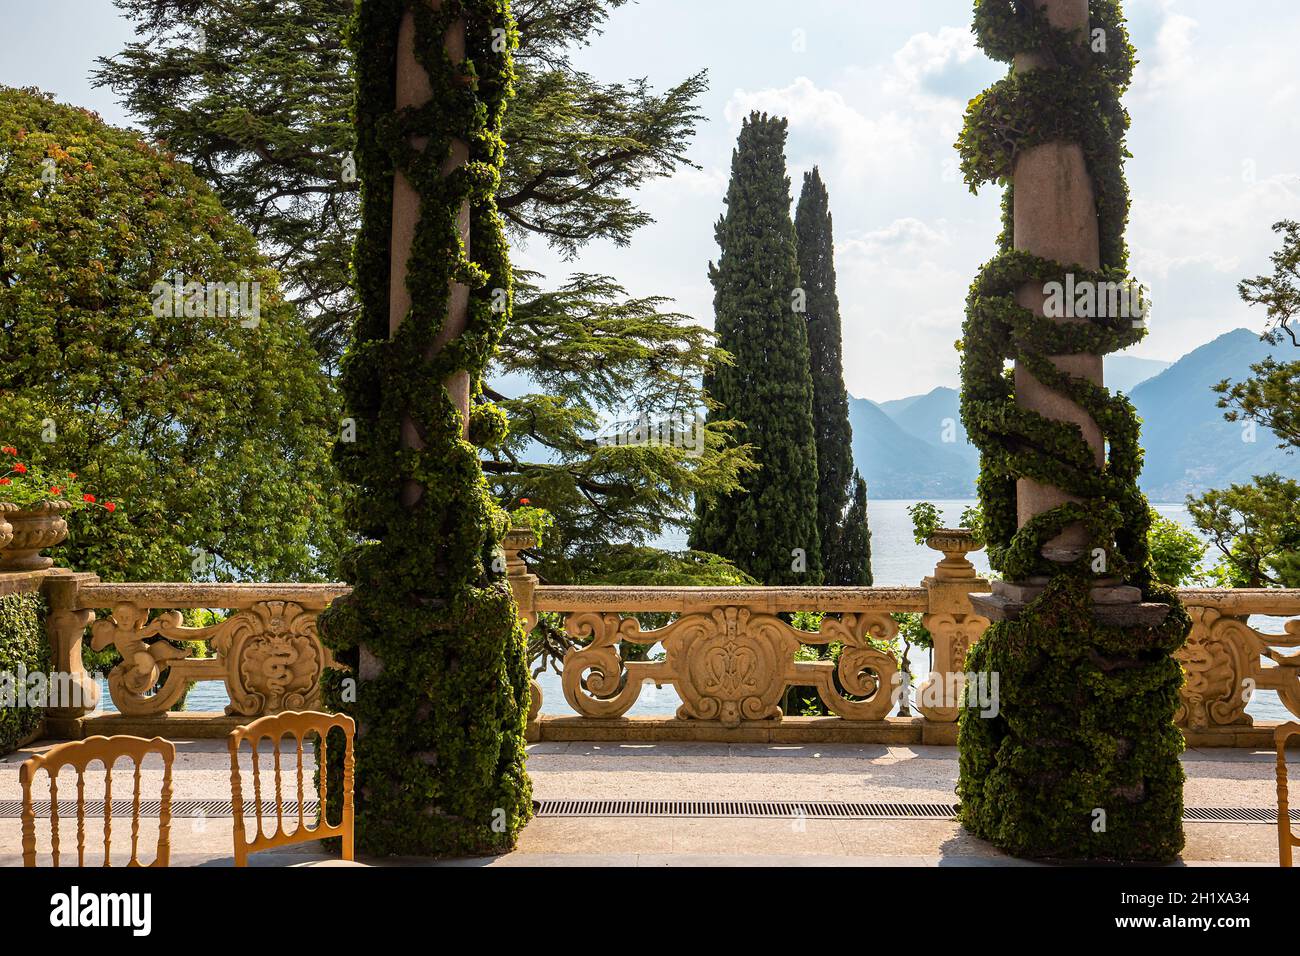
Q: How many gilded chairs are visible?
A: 3